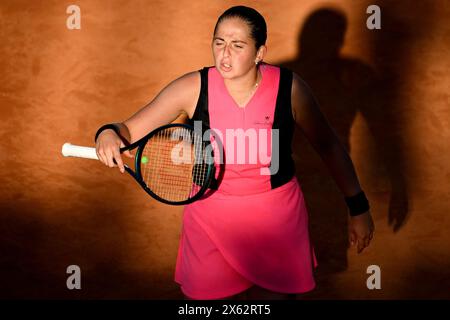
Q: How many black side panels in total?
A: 2